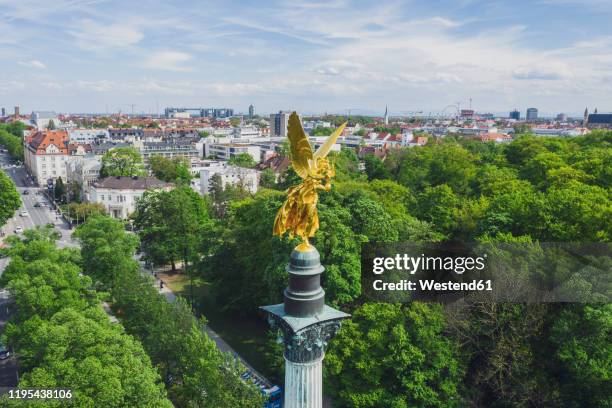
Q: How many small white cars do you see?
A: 2